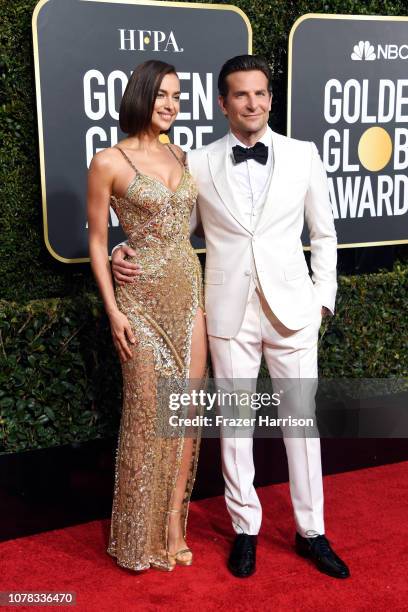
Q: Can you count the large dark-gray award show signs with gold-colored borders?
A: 2